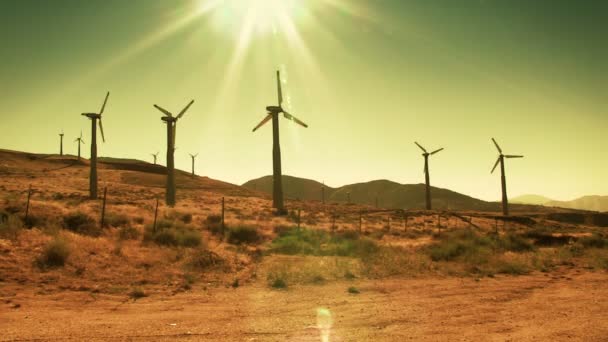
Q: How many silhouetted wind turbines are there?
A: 9